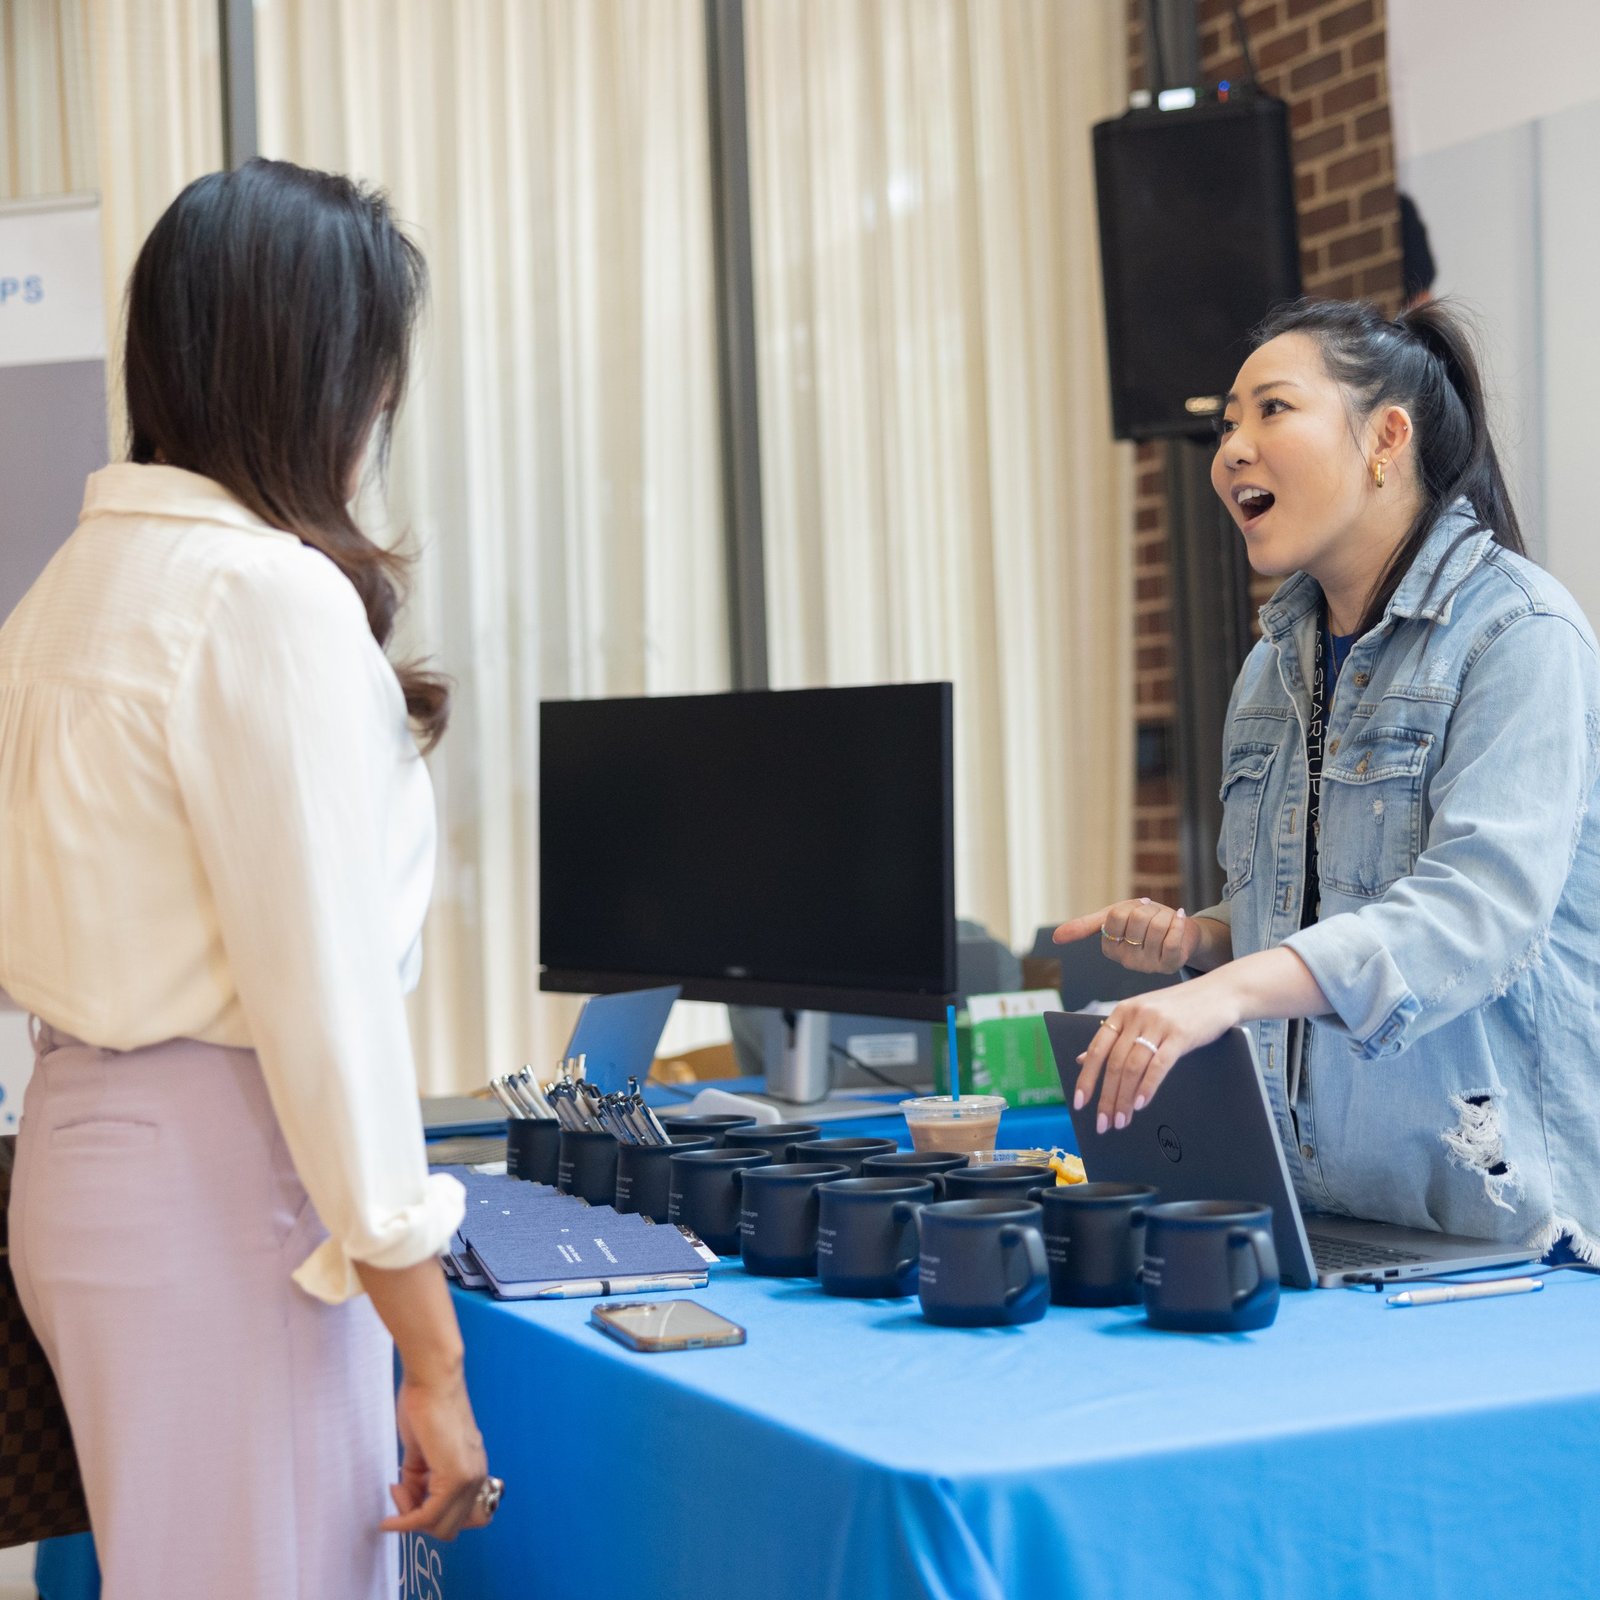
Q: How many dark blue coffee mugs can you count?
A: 14